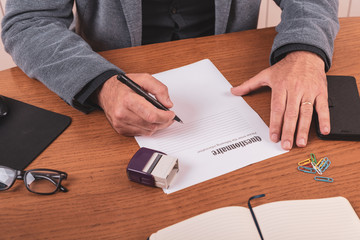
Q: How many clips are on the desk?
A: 9